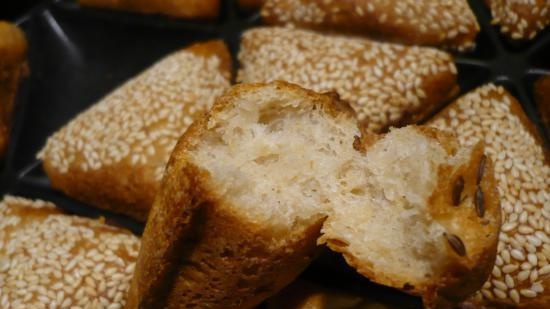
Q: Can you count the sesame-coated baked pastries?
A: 6